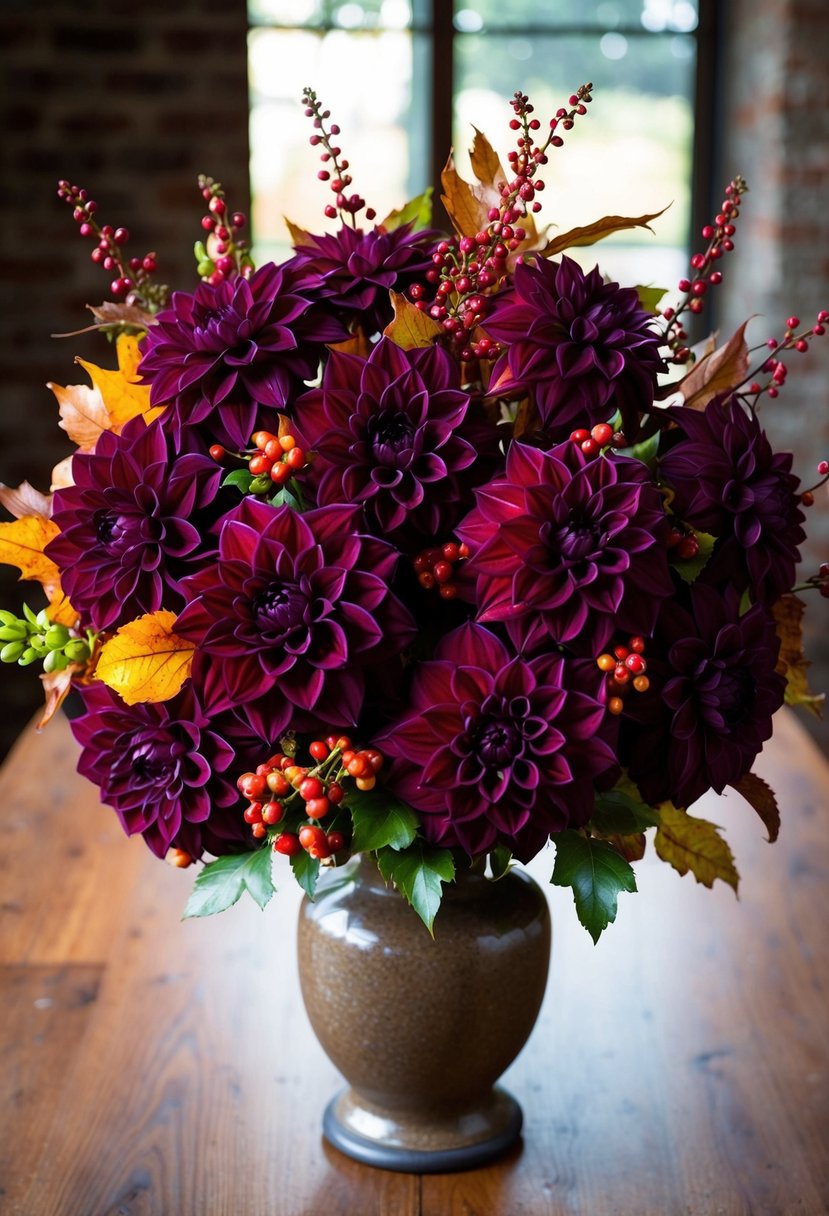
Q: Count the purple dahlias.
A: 11